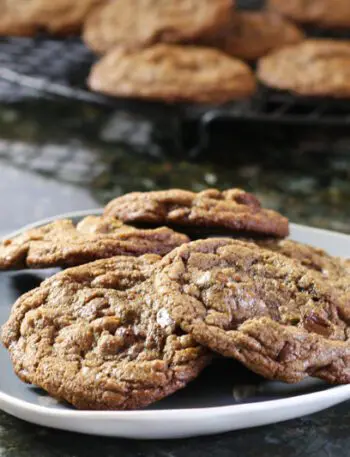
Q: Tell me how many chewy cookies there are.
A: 11